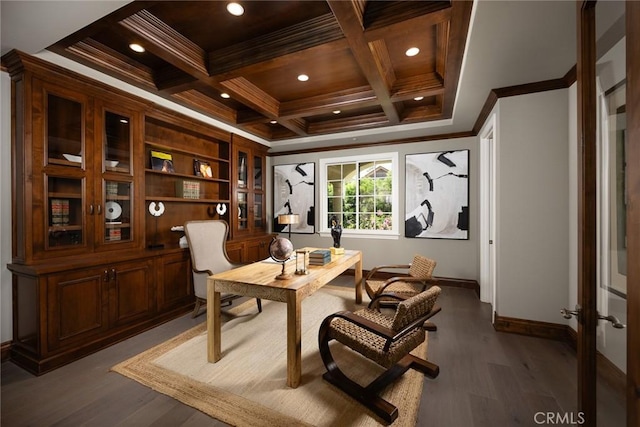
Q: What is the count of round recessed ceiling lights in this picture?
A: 8